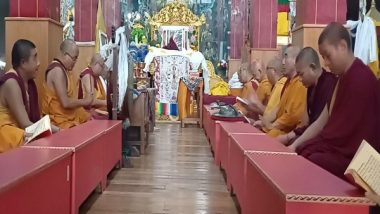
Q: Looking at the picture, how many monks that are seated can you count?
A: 9